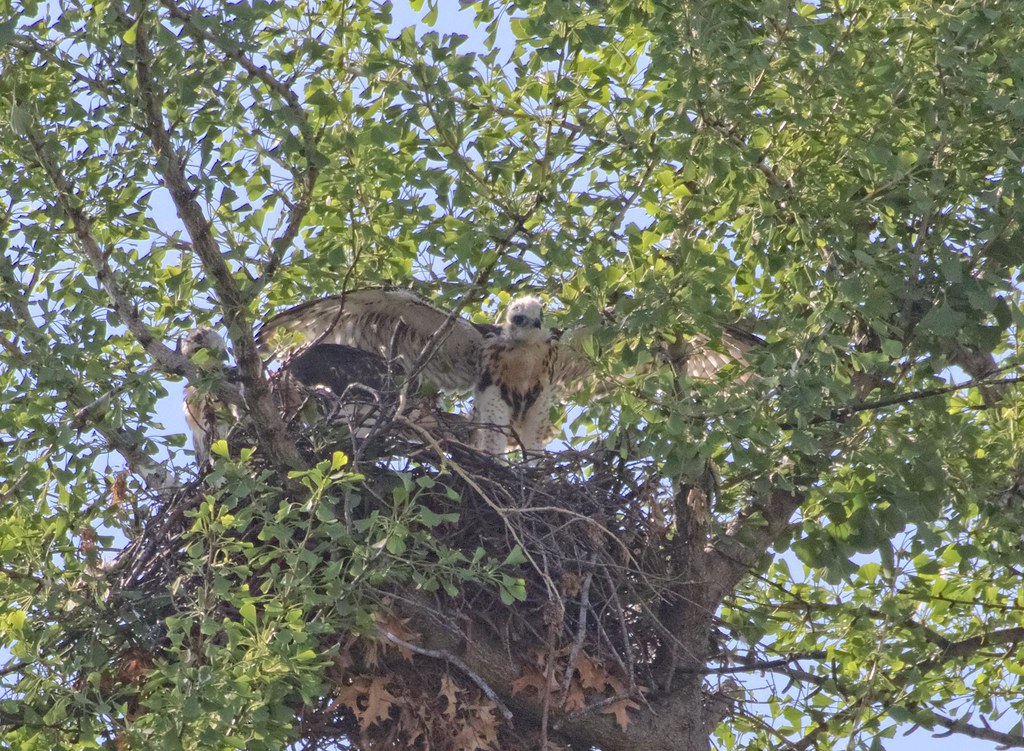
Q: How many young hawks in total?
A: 2